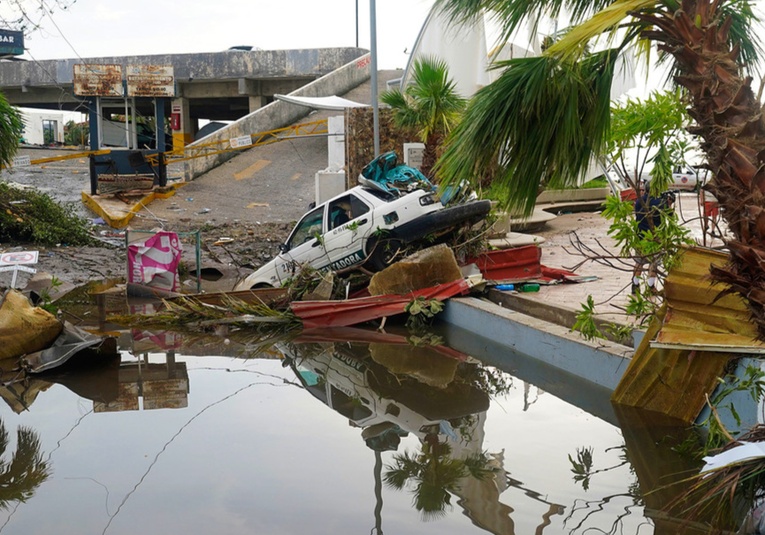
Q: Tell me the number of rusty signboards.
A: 2